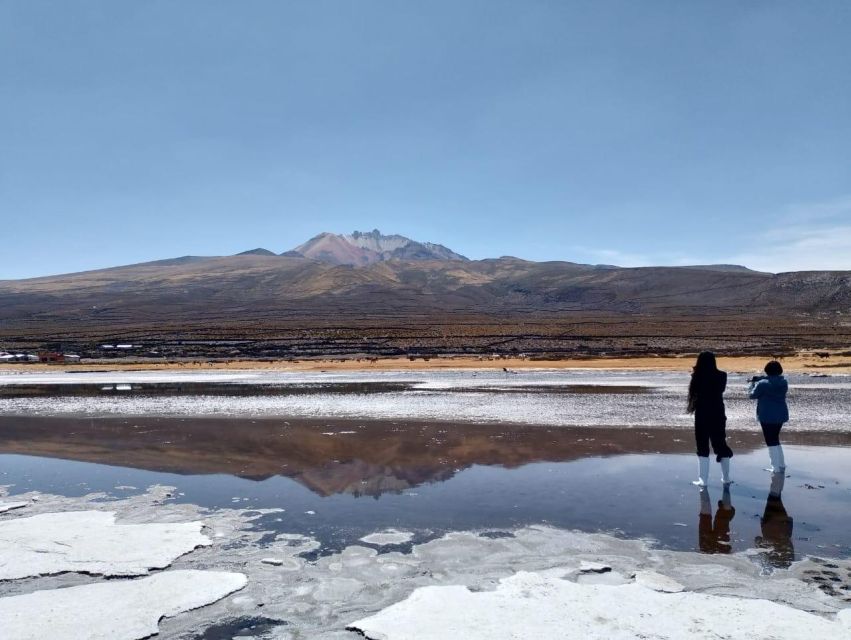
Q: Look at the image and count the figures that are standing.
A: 2